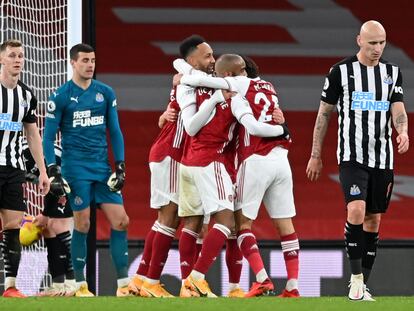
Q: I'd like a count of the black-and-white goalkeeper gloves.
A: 2